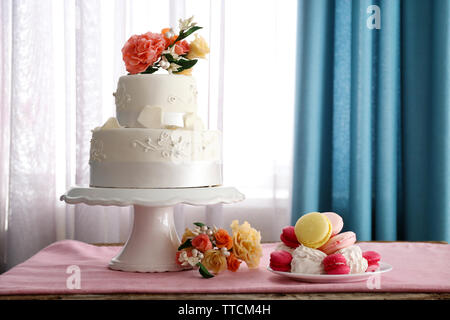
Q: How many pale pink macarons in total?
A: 2